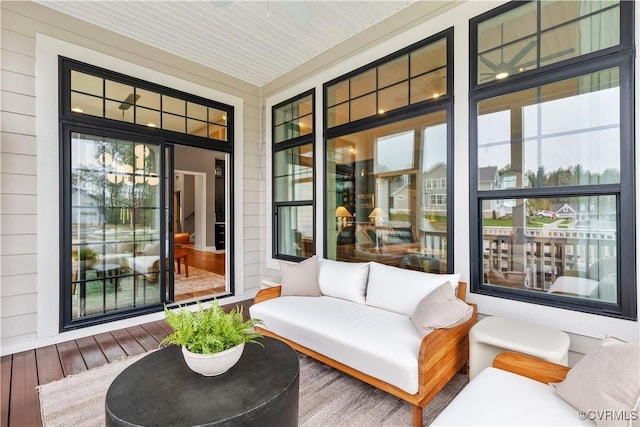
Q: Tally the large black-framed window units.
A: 3